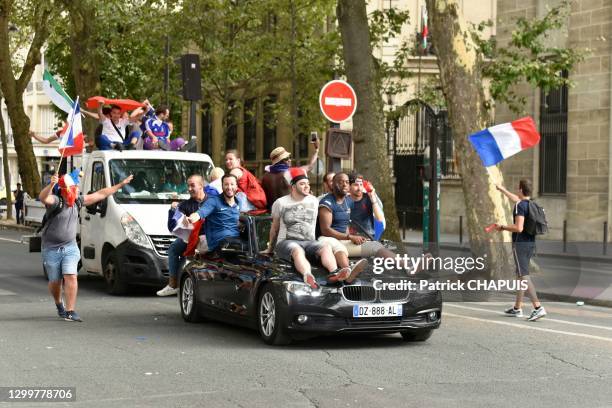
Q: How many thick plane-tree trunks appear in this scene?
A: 4